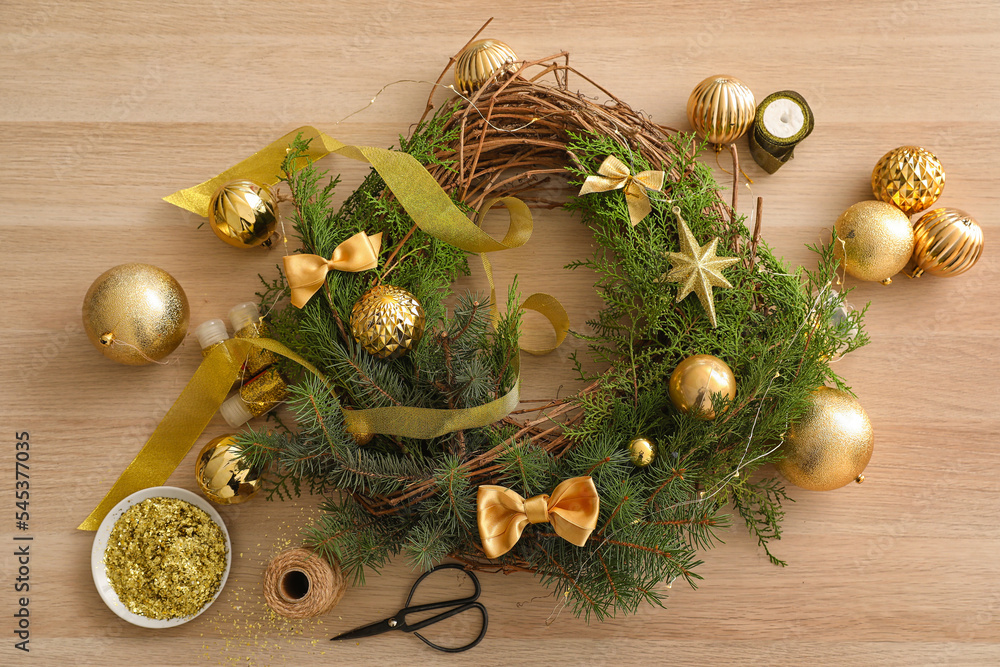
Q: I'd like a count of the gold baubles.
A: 13